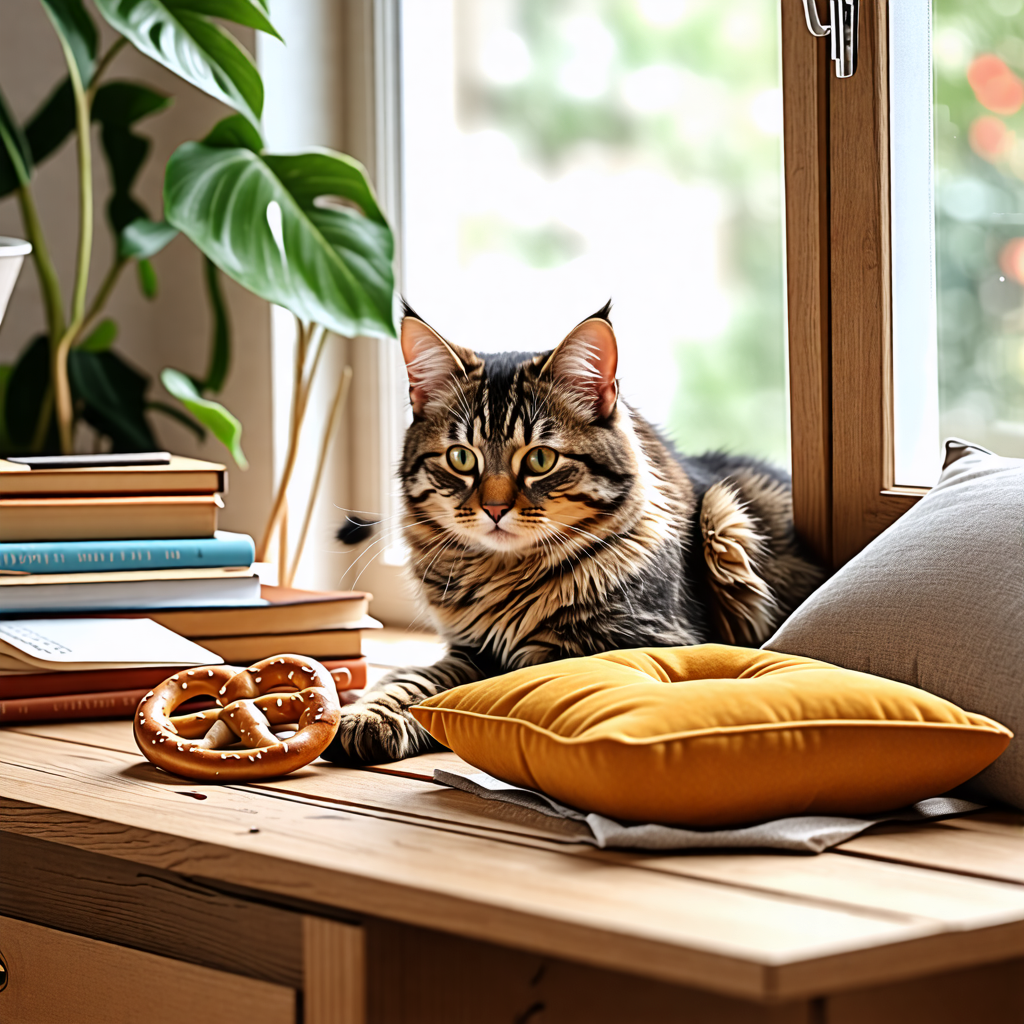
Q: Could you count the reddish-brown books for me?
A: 2